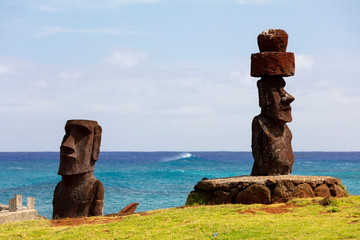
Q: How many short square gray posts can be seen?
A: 3